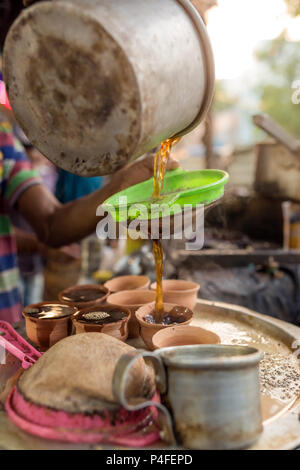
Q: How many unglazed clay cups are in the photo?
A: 8